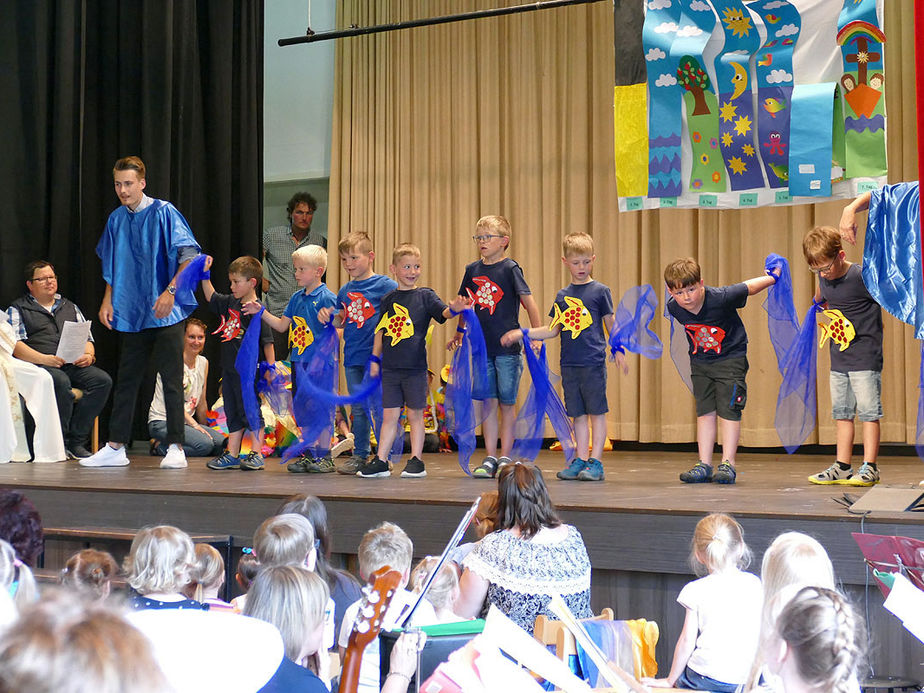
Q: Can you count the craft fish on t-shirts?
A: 8